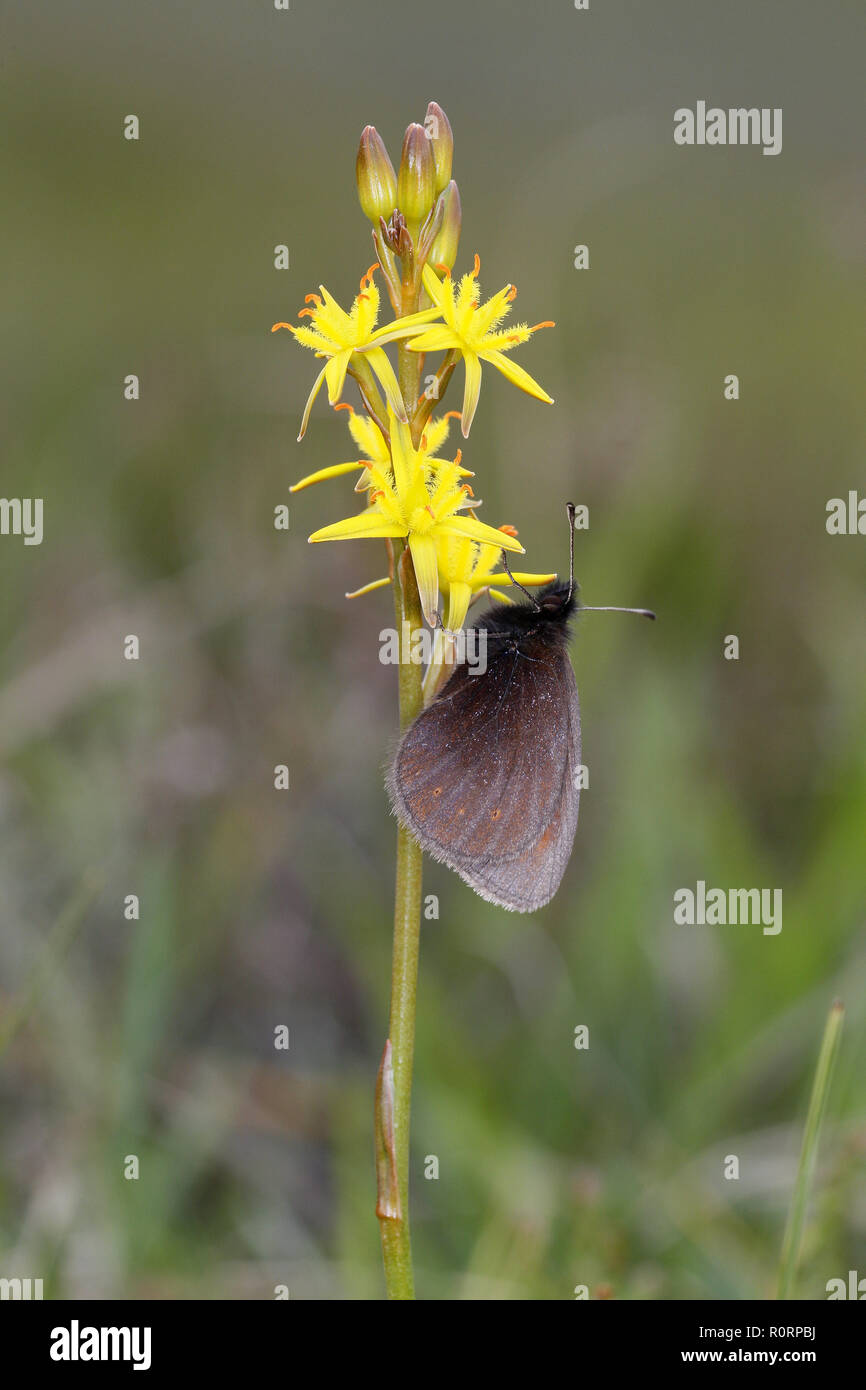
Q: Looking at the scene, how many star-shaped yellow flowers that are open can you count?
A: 5